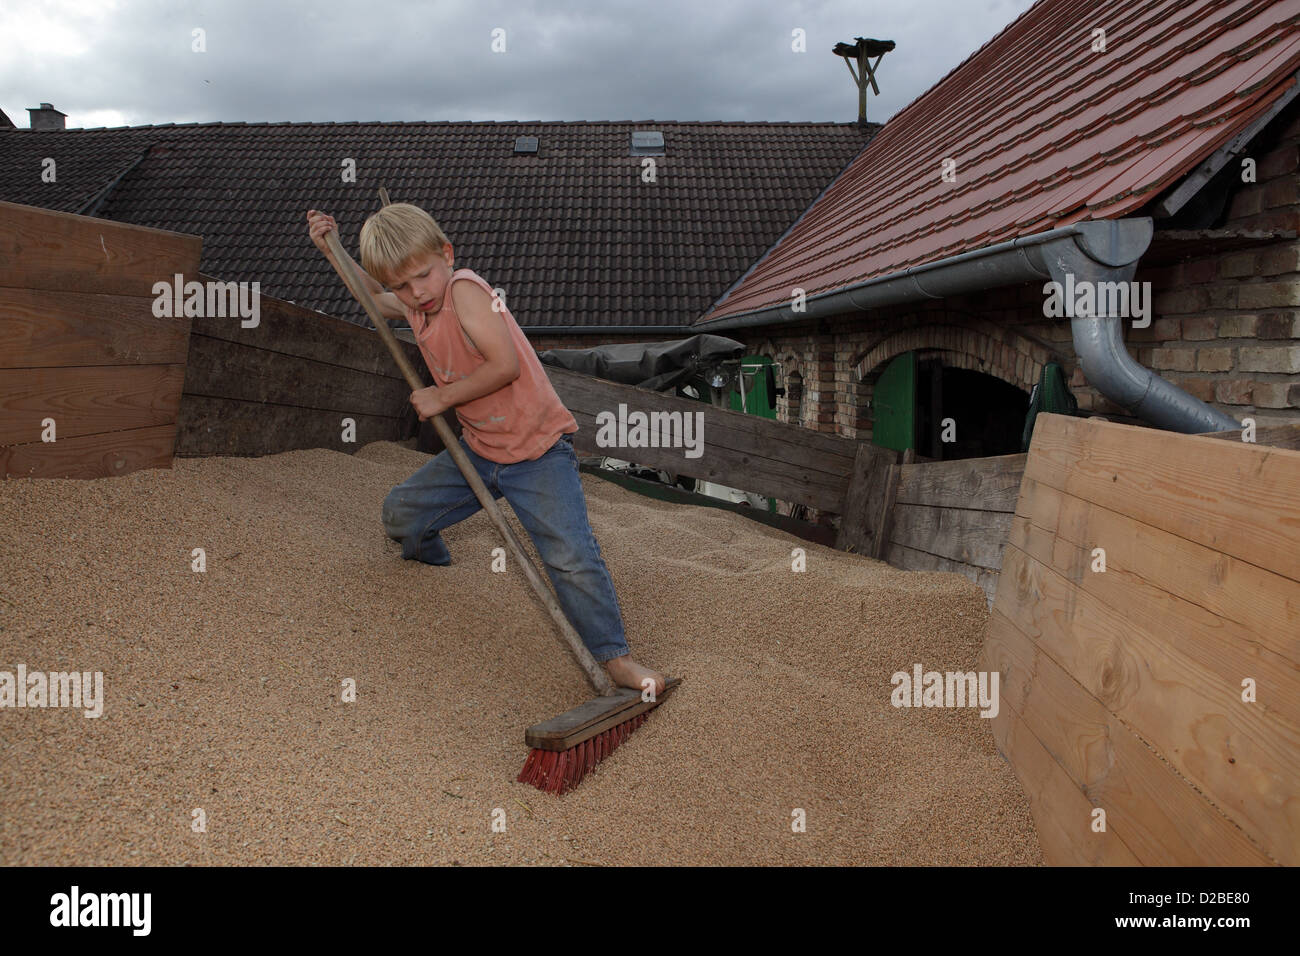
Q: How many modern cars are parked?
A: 0